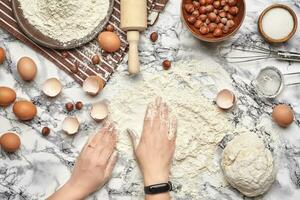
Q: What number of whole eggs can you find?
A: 7